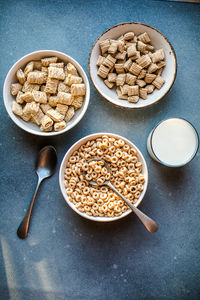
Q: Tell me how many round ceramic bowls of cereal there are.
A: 3